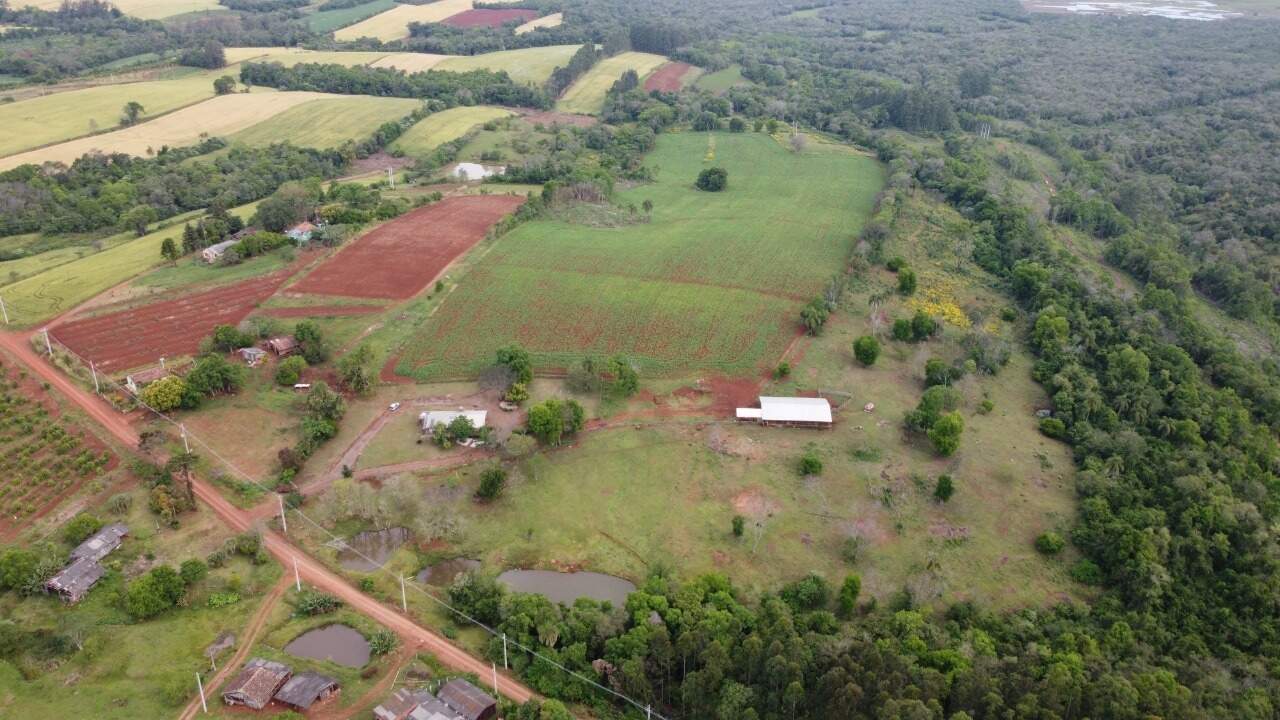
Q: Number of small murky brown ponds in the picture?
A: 4